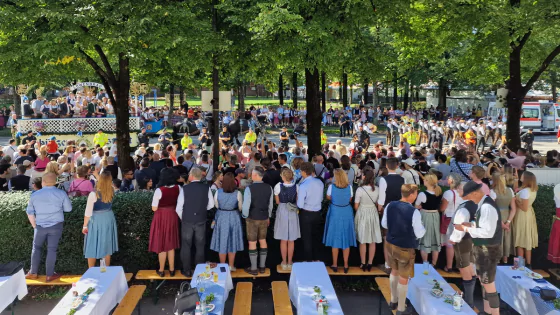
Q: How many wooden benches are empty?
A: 3